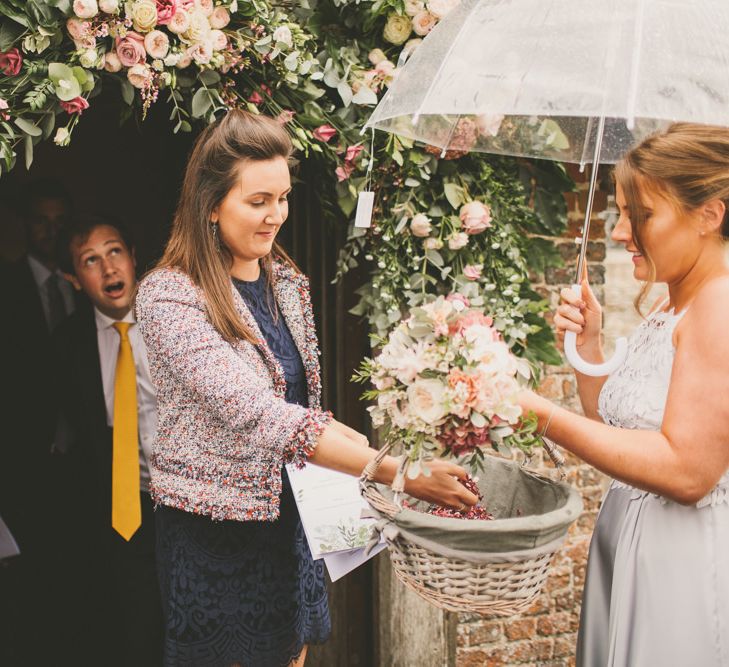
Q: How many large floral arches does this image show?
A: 1